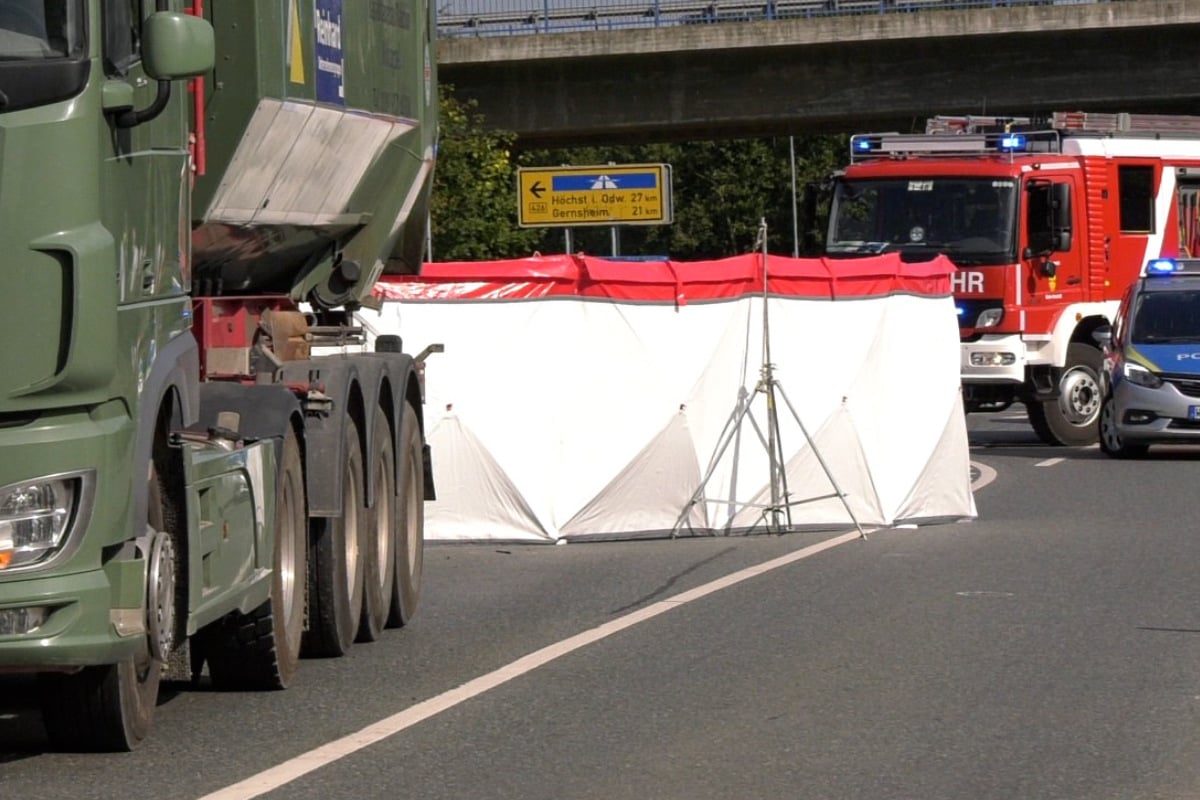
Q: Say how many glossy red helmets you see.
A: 0